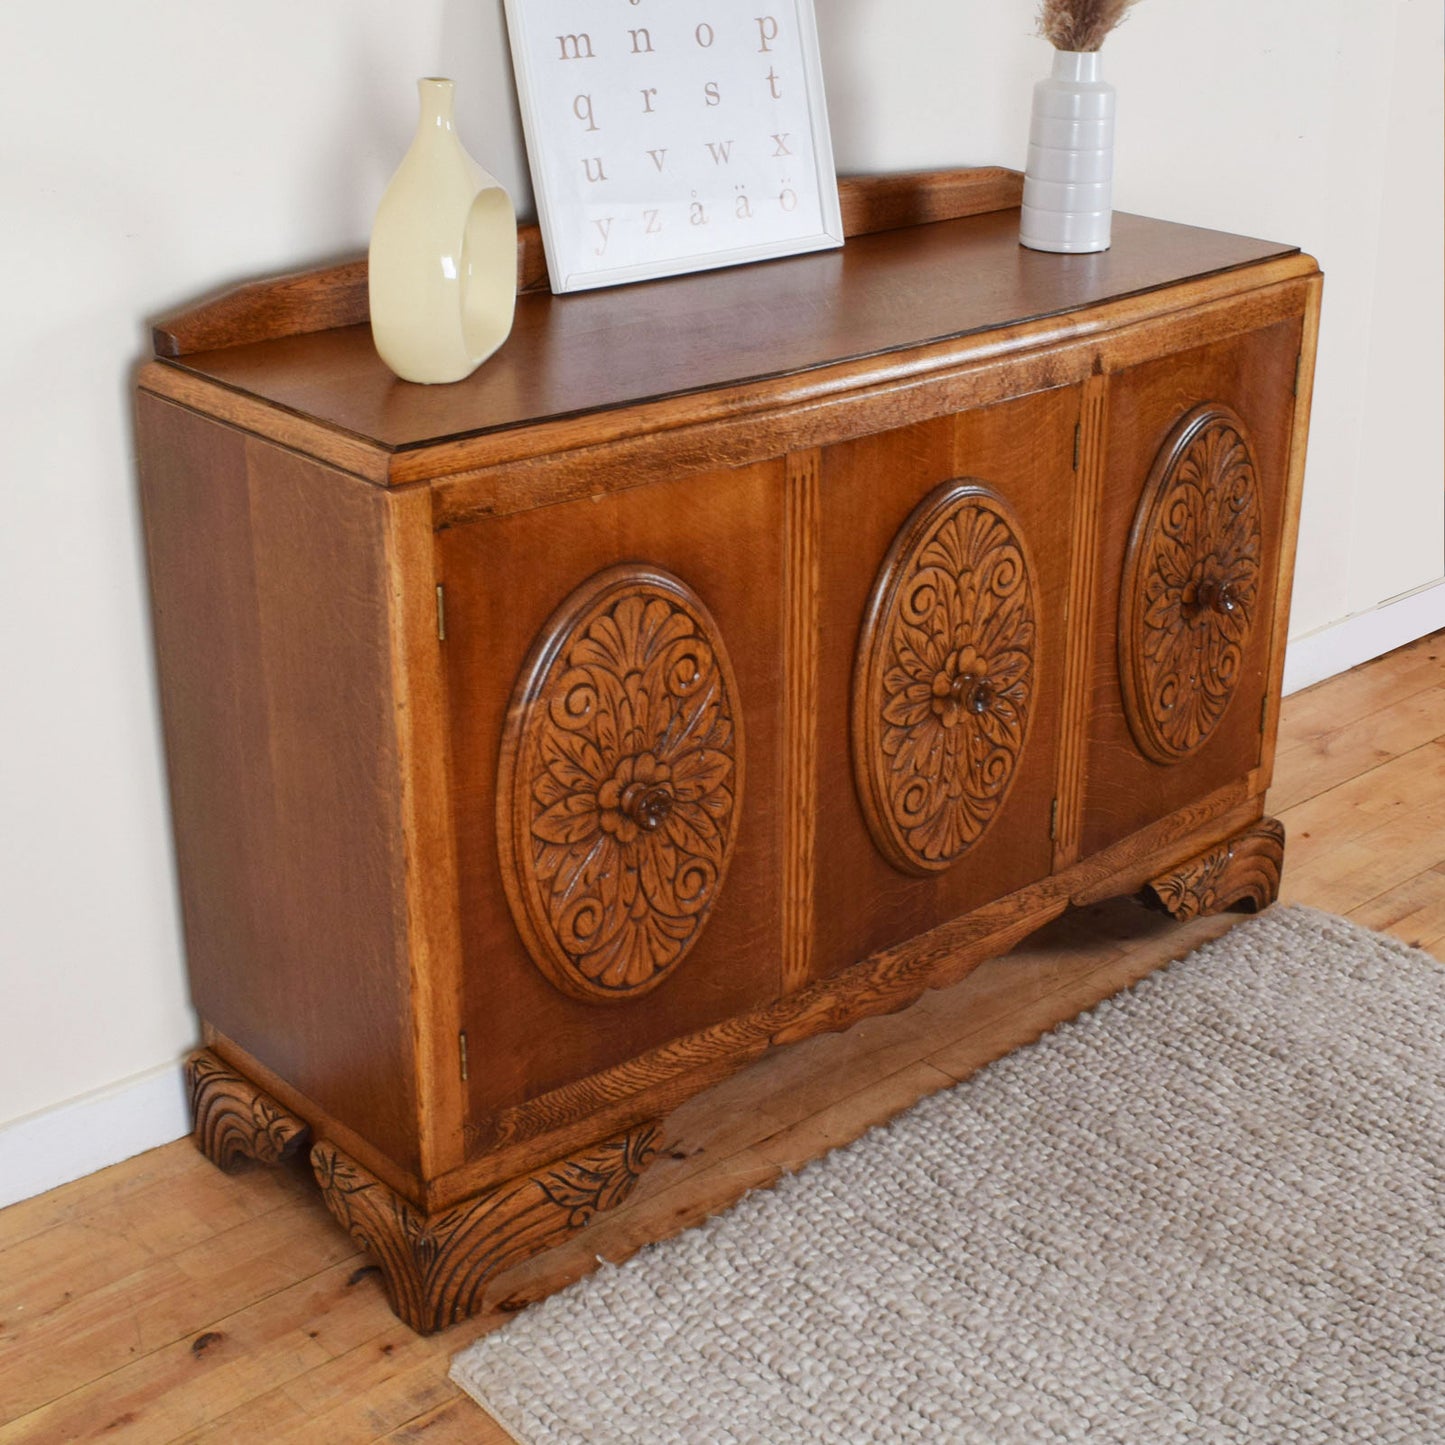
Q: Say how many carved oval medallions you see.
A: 3